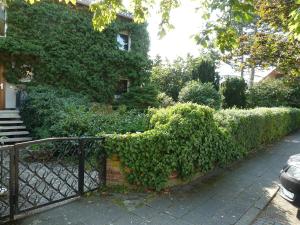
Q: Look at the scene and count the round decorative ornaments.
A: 0